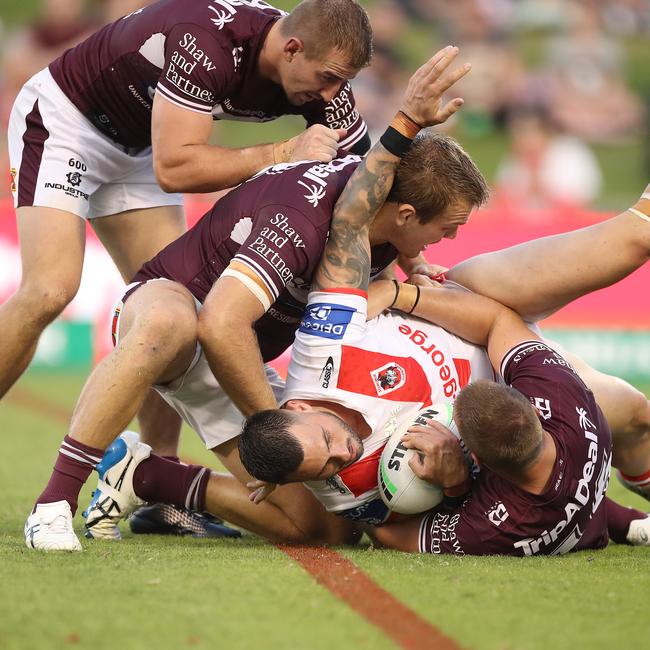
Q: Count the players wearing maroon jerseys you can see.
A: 3